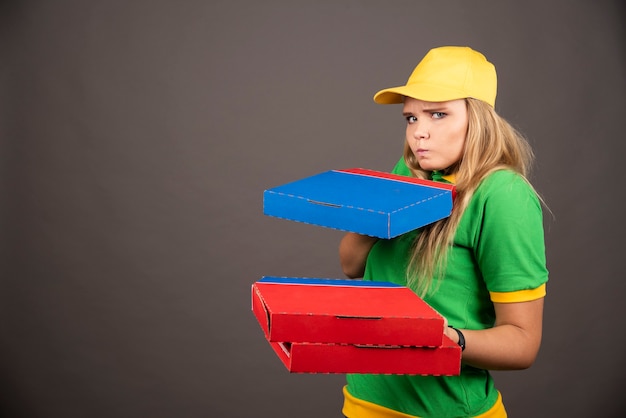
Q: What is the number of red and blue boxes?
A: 3